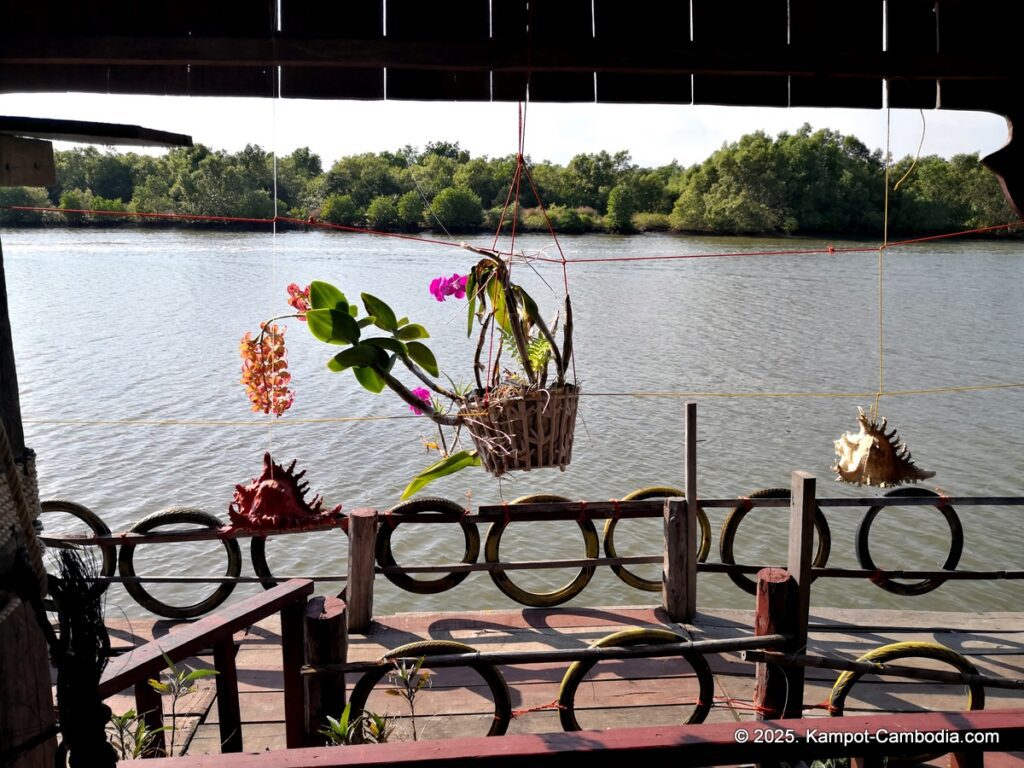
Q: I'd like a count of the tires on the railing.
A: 11